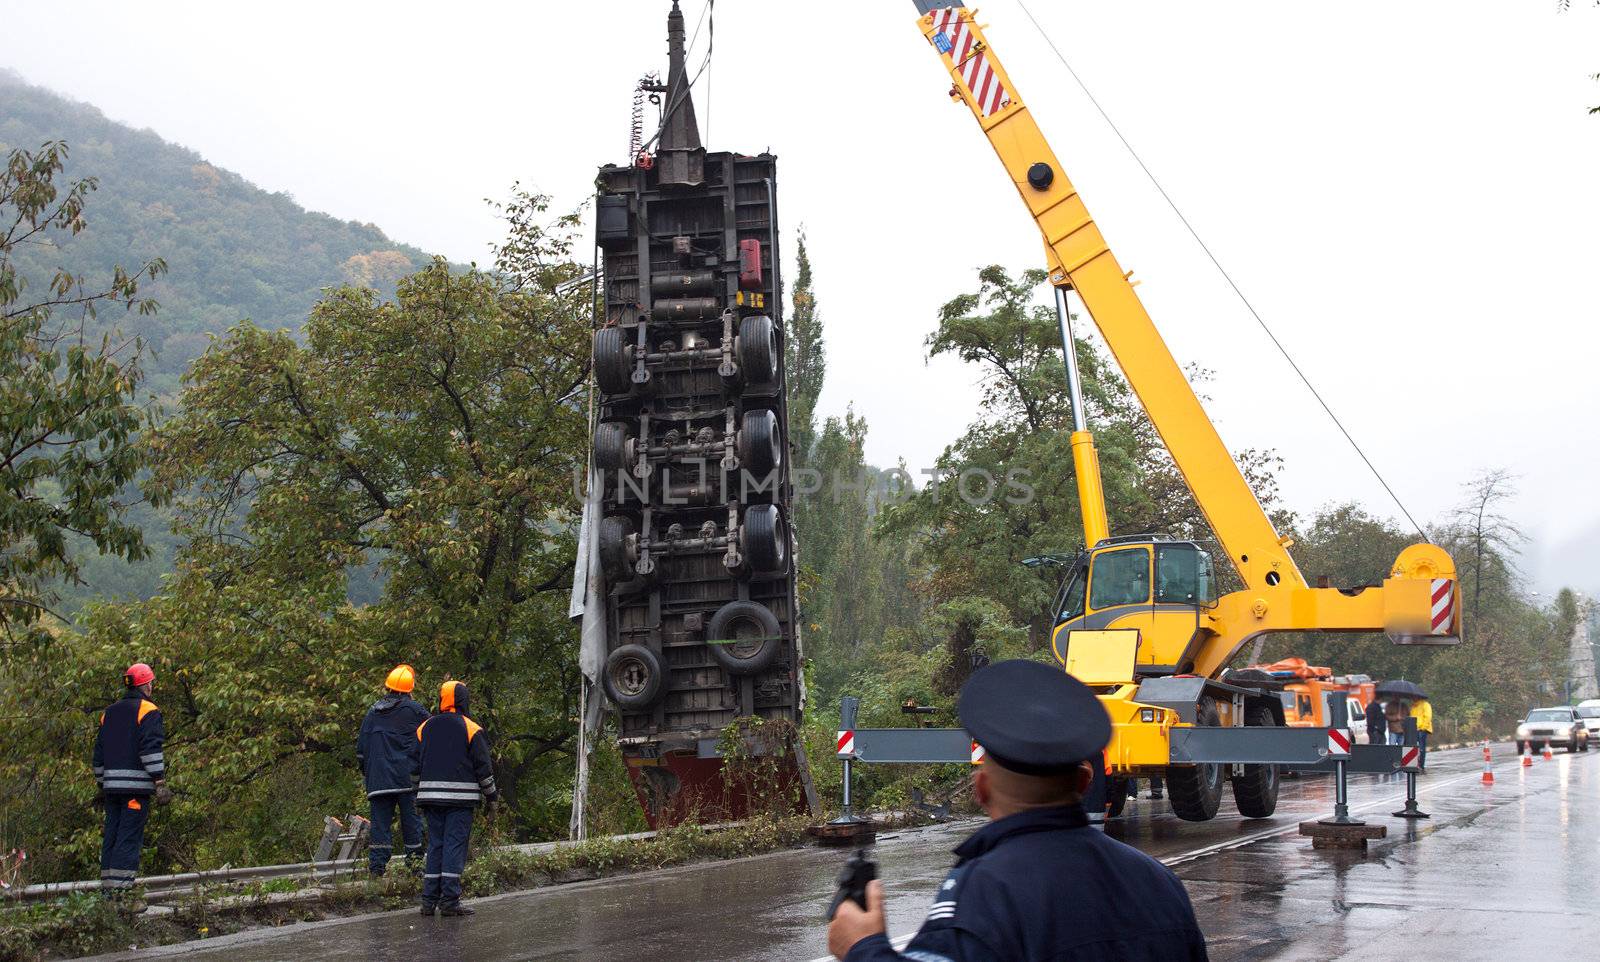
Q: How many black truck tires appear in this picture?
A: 8